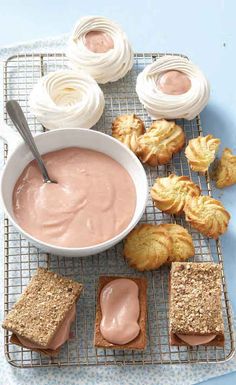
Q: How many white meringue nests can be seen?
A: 3